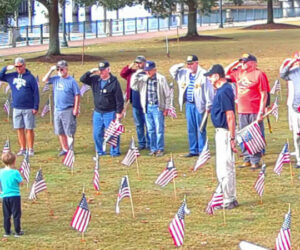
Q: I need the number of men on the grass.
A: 9